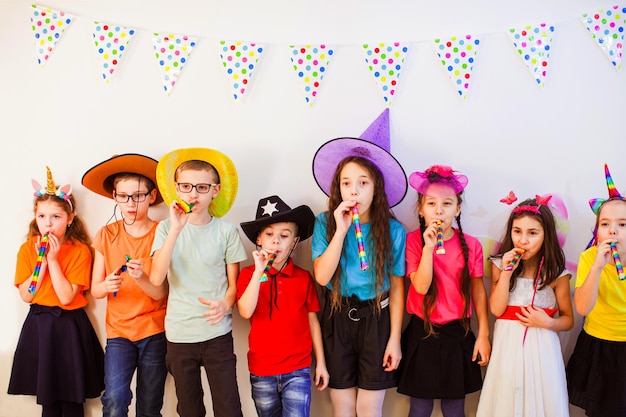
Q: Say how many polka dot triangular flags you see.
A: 9